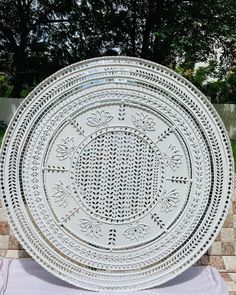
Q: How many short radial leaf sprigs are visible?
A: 8